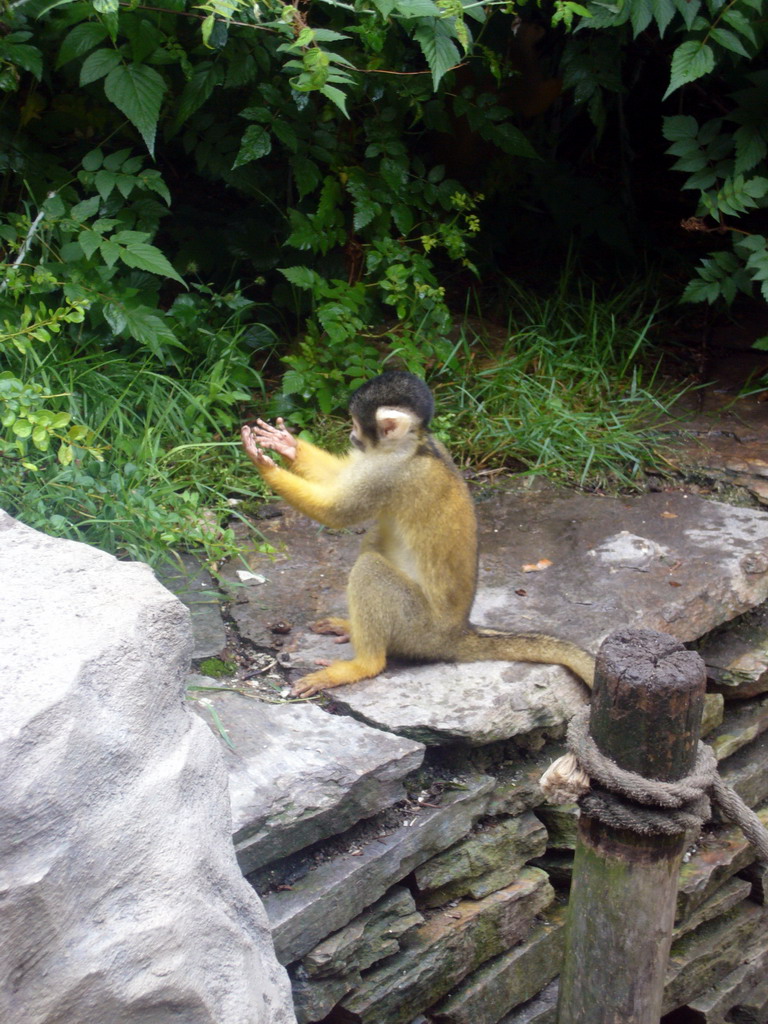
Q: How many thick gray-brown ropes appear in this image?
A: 1